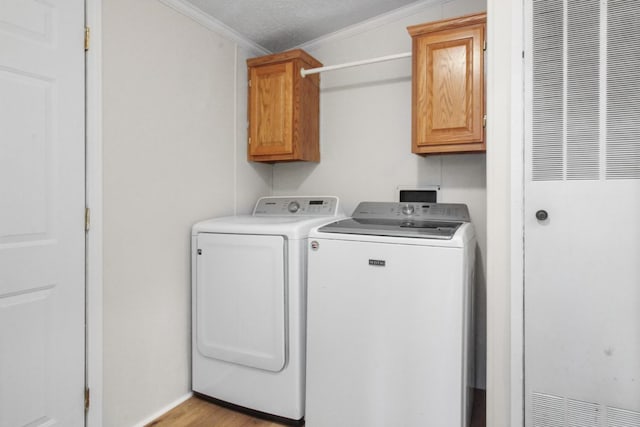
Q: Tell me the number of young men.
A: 0